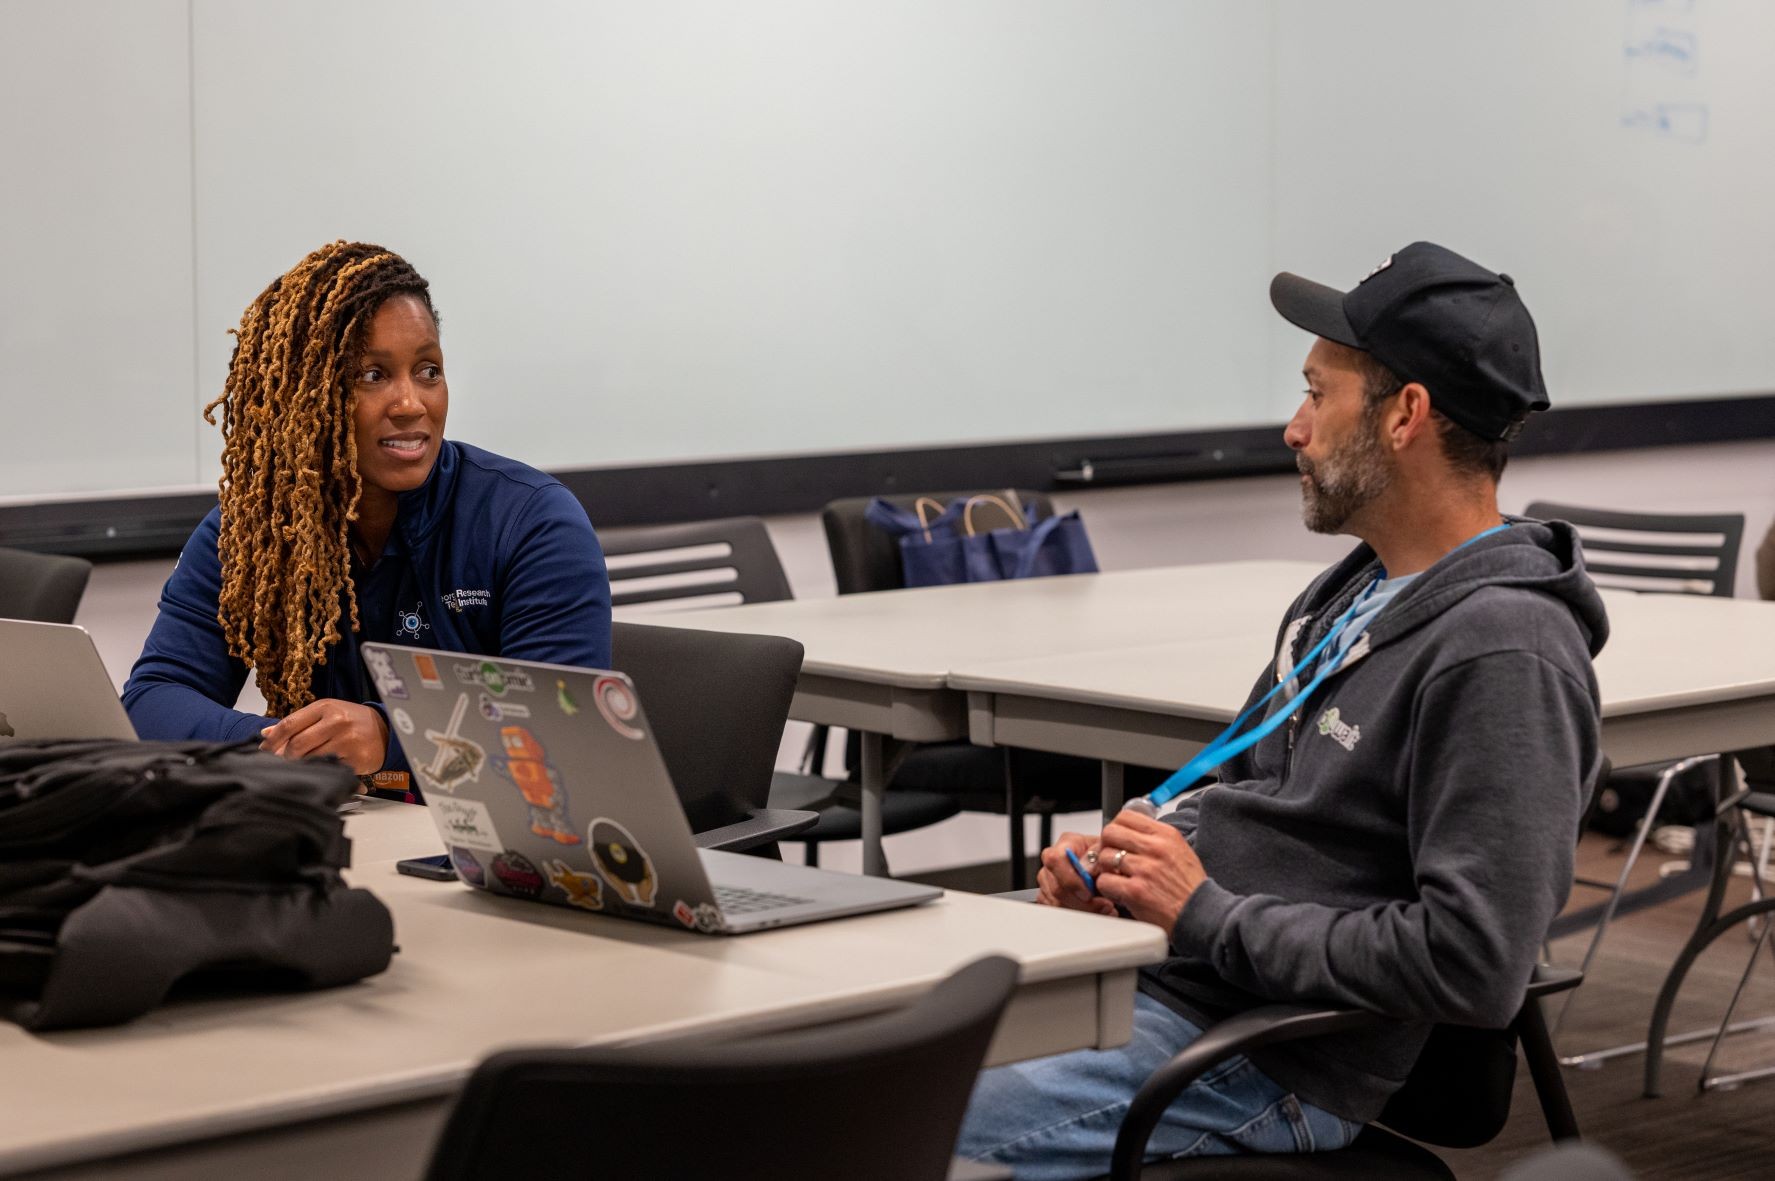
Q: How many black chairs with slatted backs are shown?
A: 2